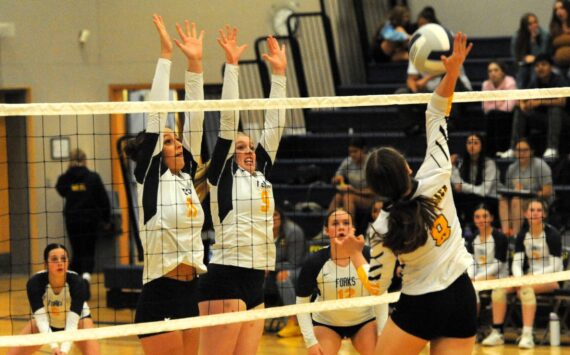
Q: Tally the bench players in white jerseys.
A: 2